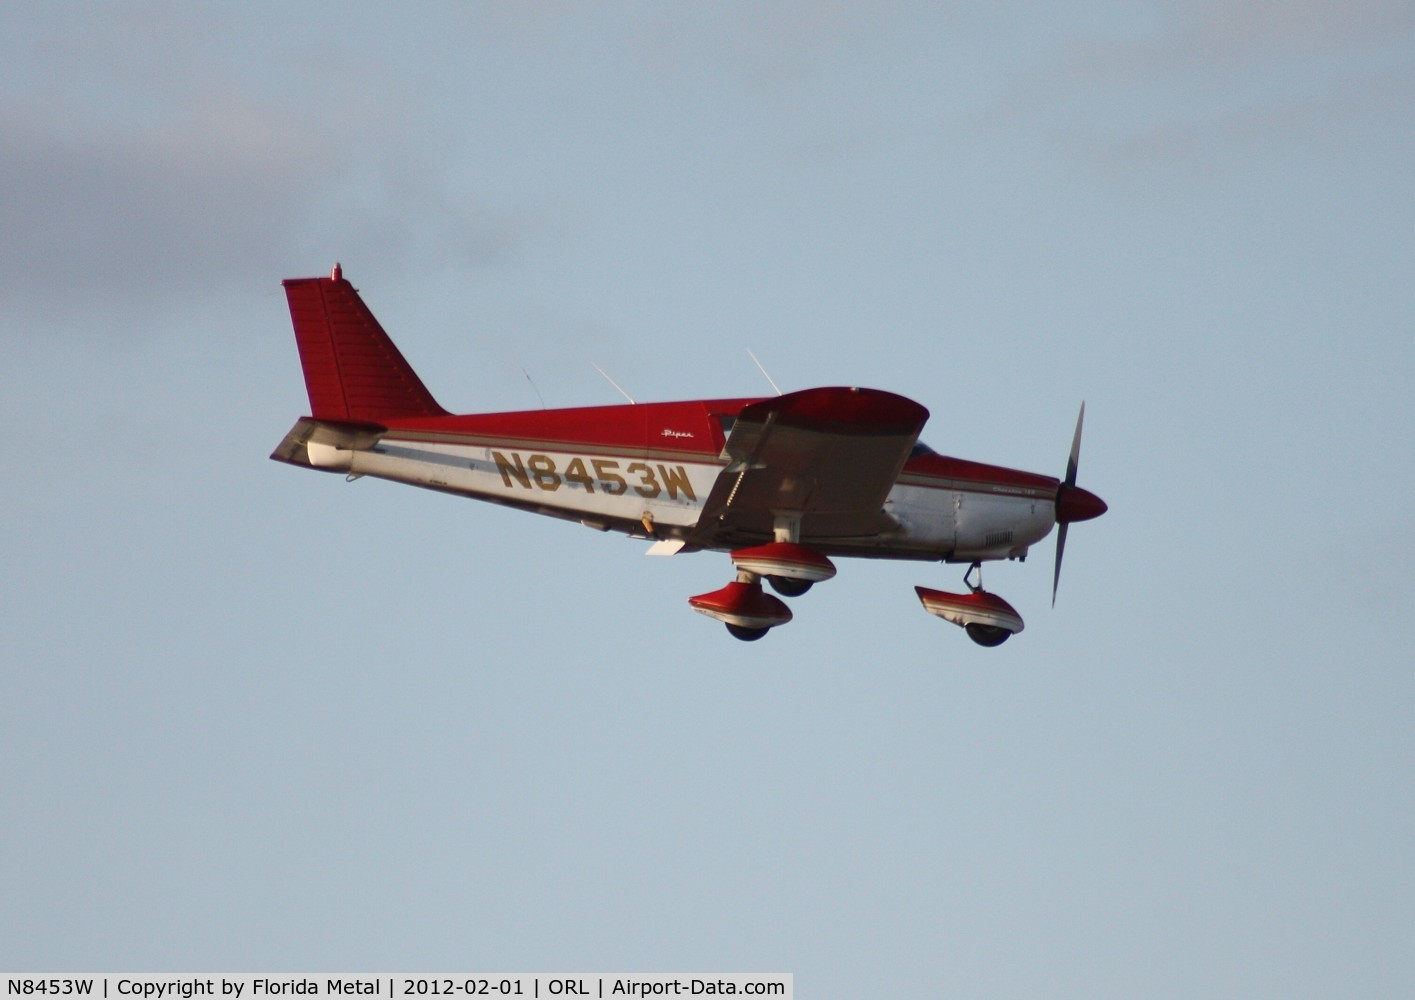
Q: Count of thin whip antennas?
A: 3